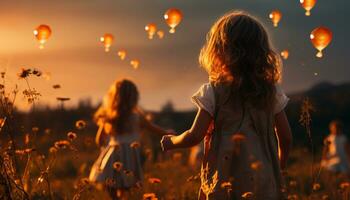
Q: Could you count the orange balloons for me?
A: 11